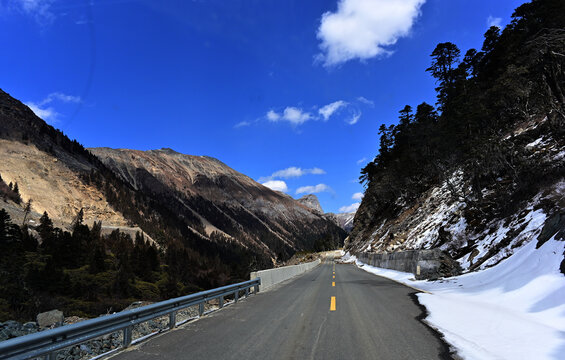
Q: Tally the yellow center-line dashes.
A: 4